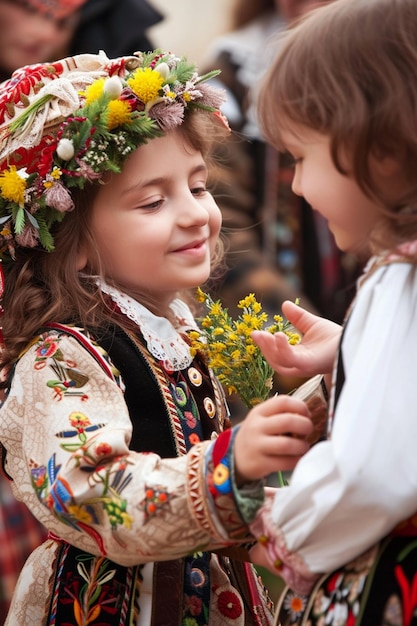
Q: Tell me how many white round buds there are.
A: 3